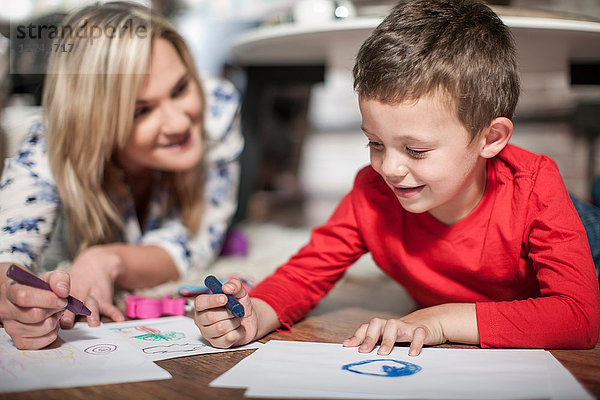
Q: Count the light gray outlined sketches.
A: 1